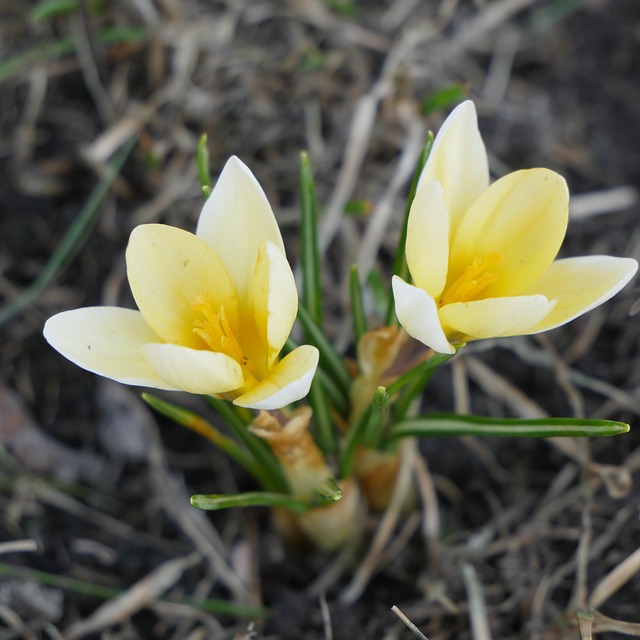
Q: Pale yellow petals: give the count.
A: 12